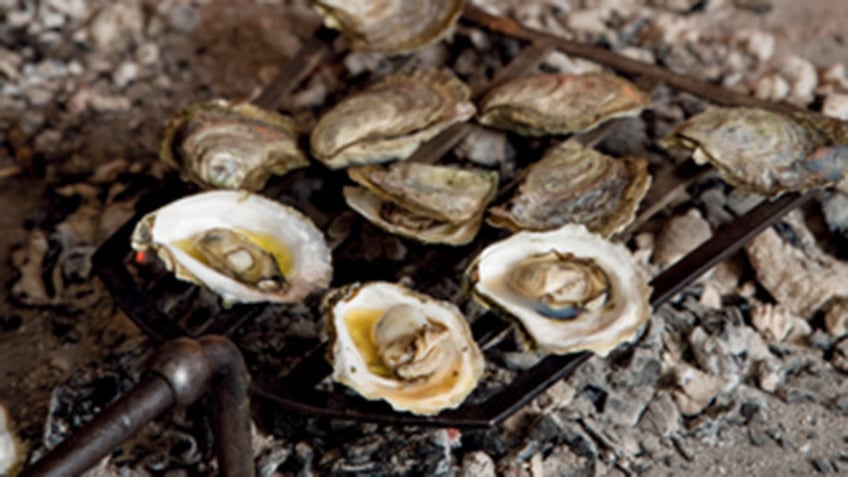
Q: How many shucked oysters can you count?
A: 3